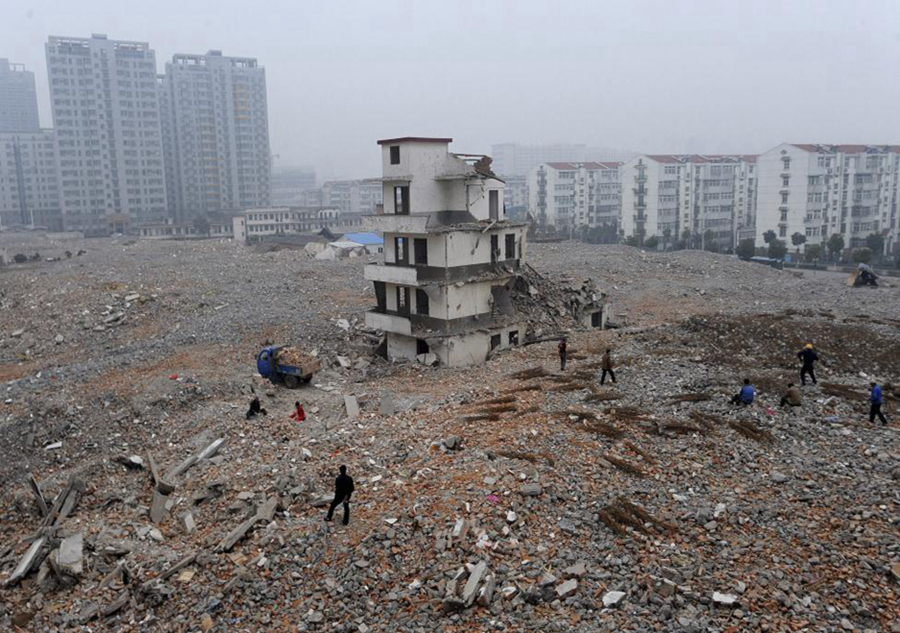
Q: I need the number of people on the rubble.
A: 9